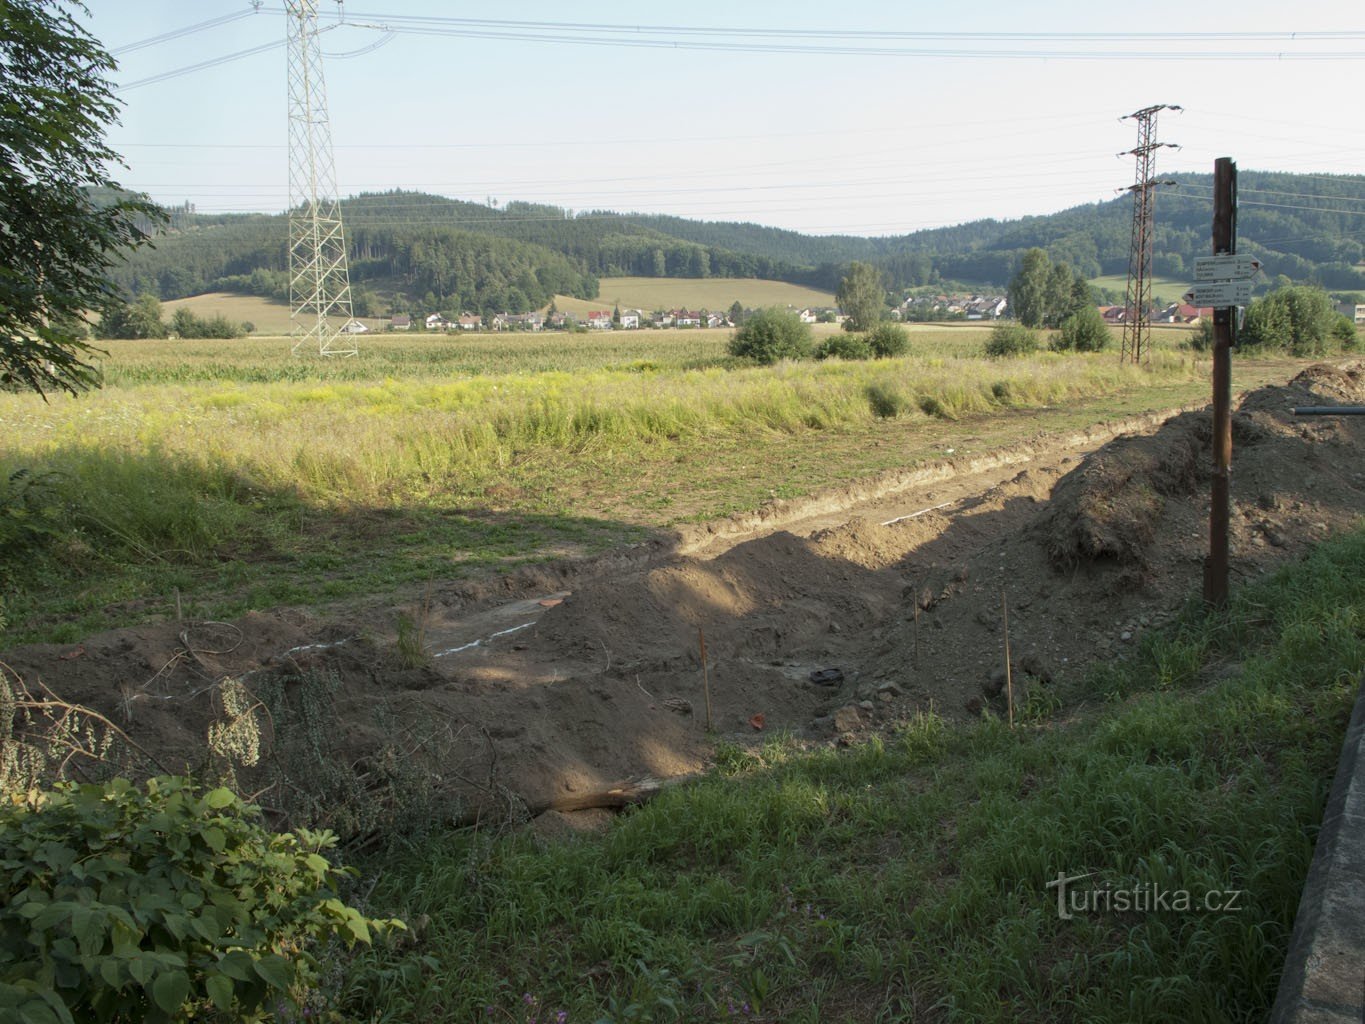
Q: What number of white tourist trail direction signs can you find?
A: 2